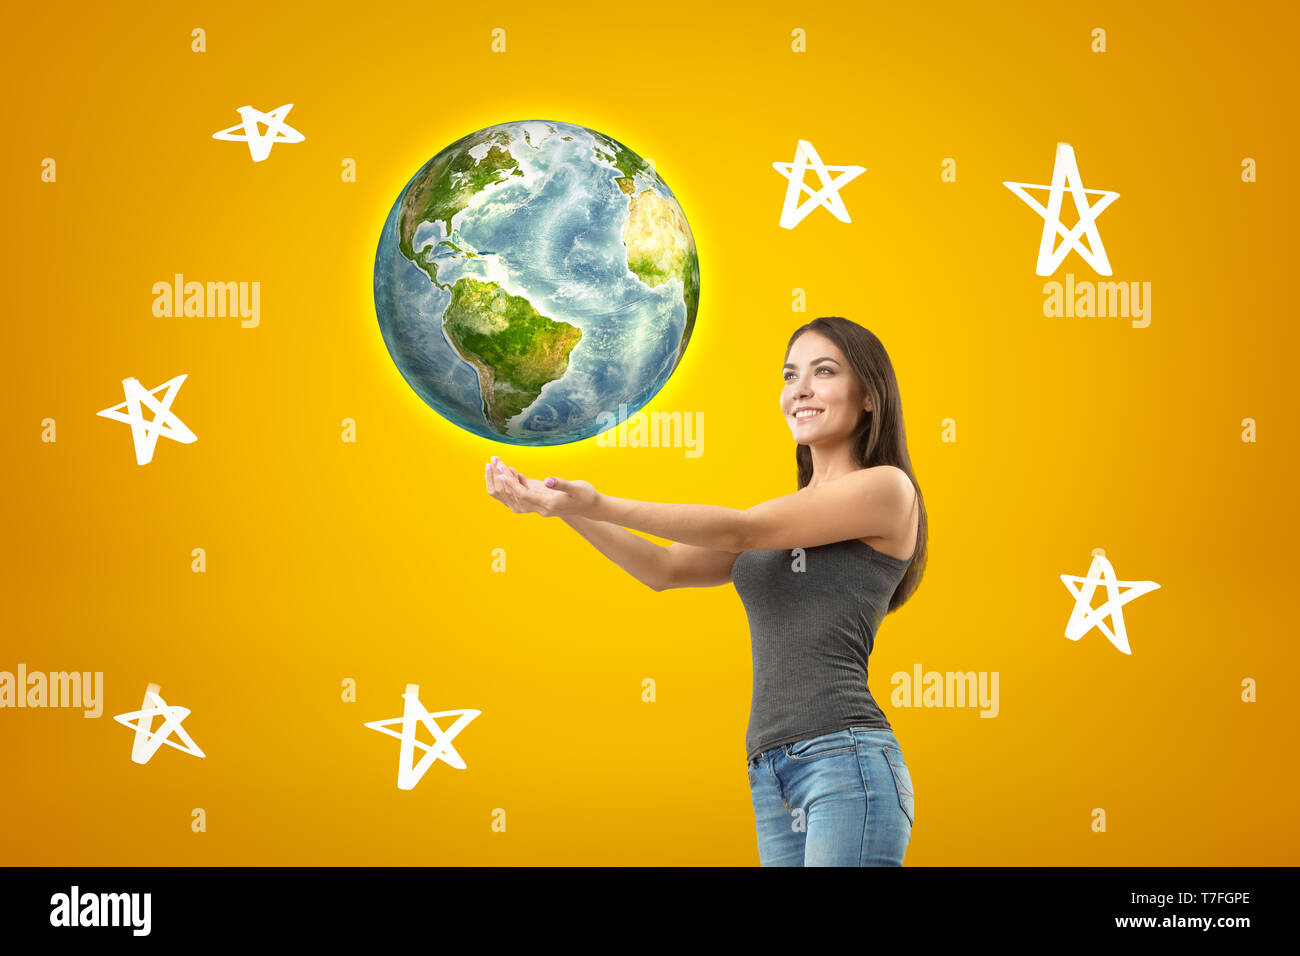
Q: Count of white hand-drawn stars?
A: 7